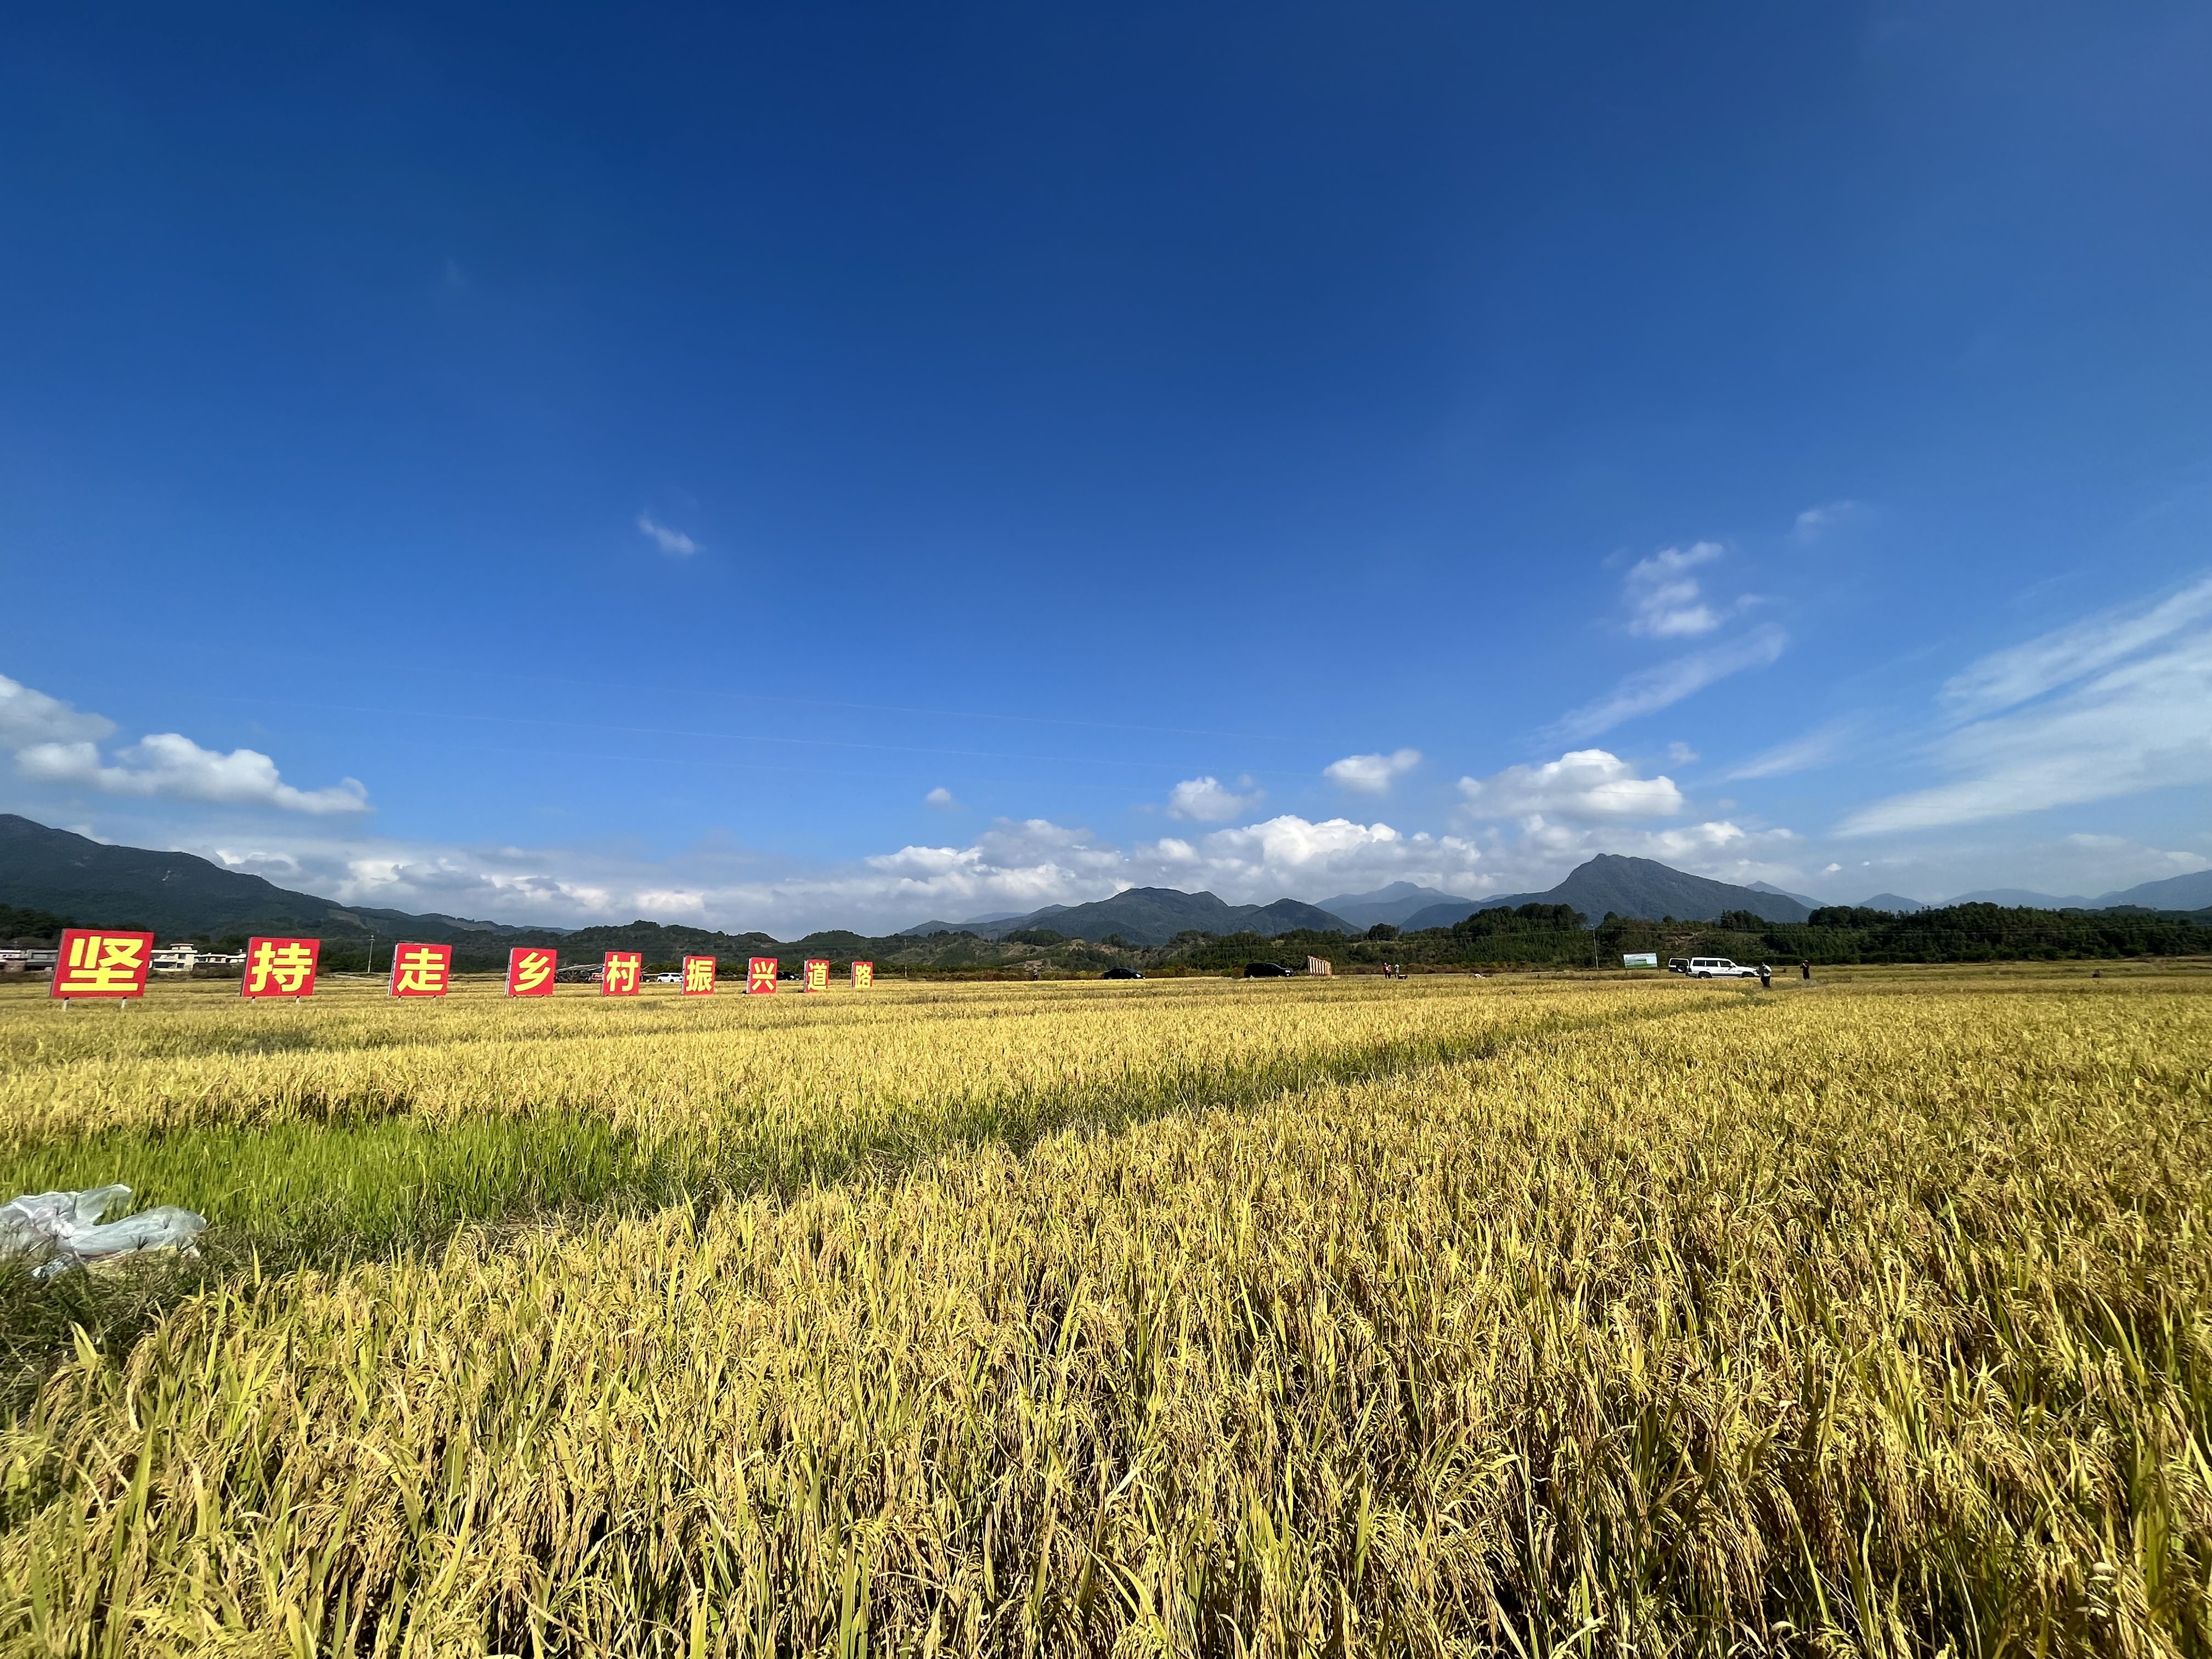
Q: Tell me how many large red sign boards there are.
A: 9